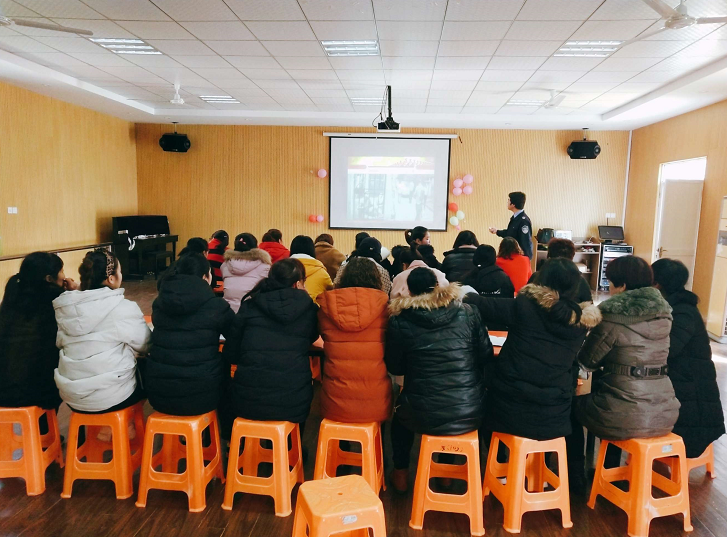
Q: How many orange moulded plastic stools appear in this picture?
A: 10